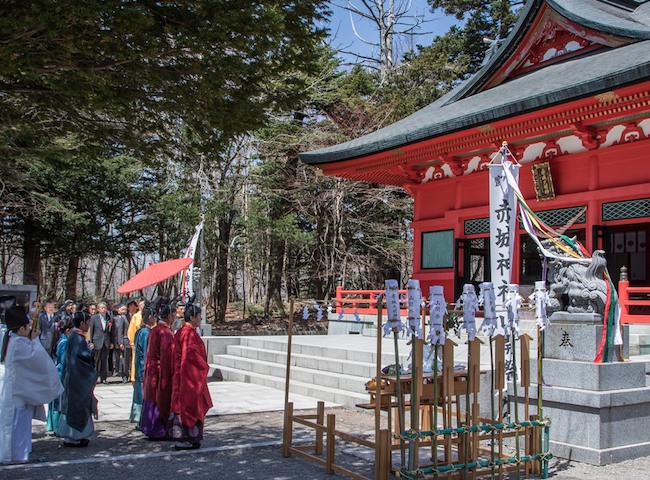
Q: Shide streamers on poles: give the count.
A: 7